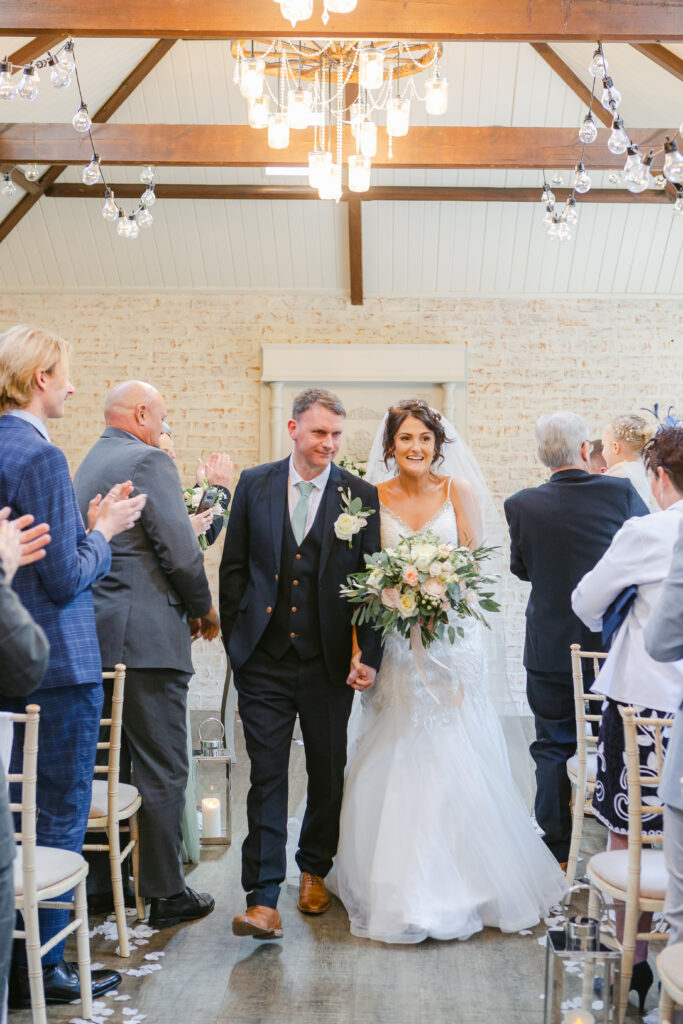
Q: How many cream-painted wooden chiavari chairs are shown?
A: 5